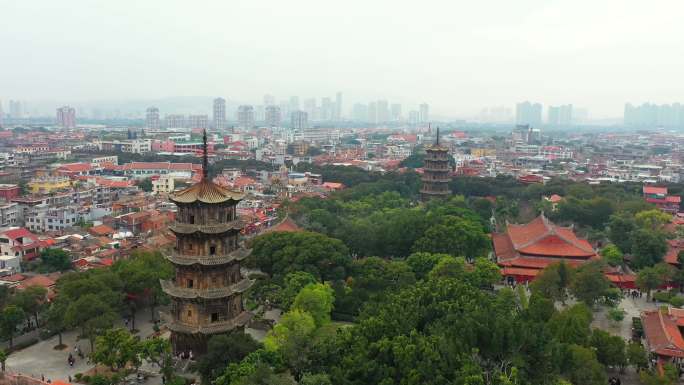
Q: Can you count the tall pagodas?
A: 2